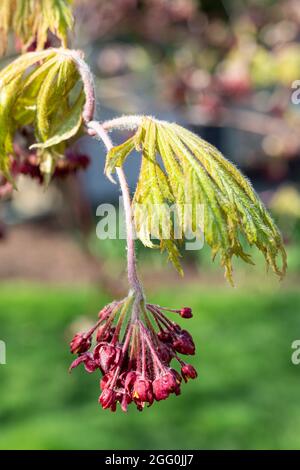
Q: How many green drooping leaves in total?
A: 3